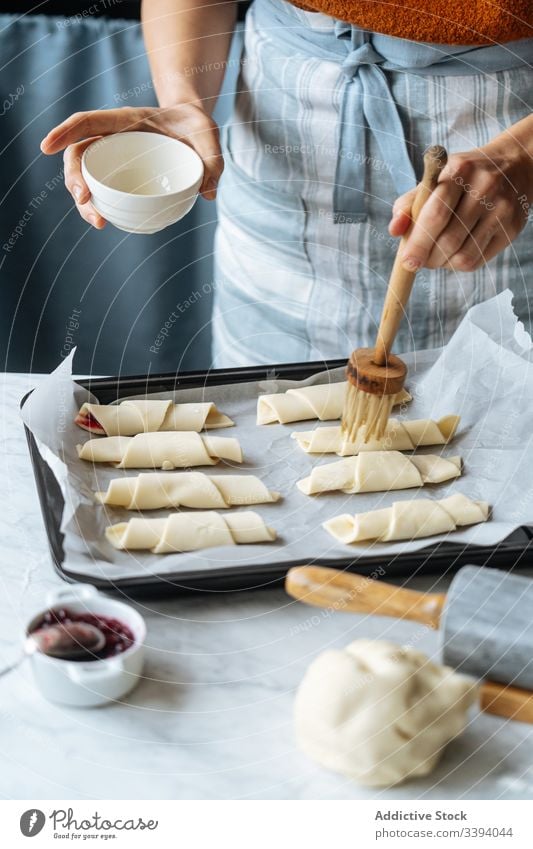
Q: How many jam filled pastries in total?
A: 8